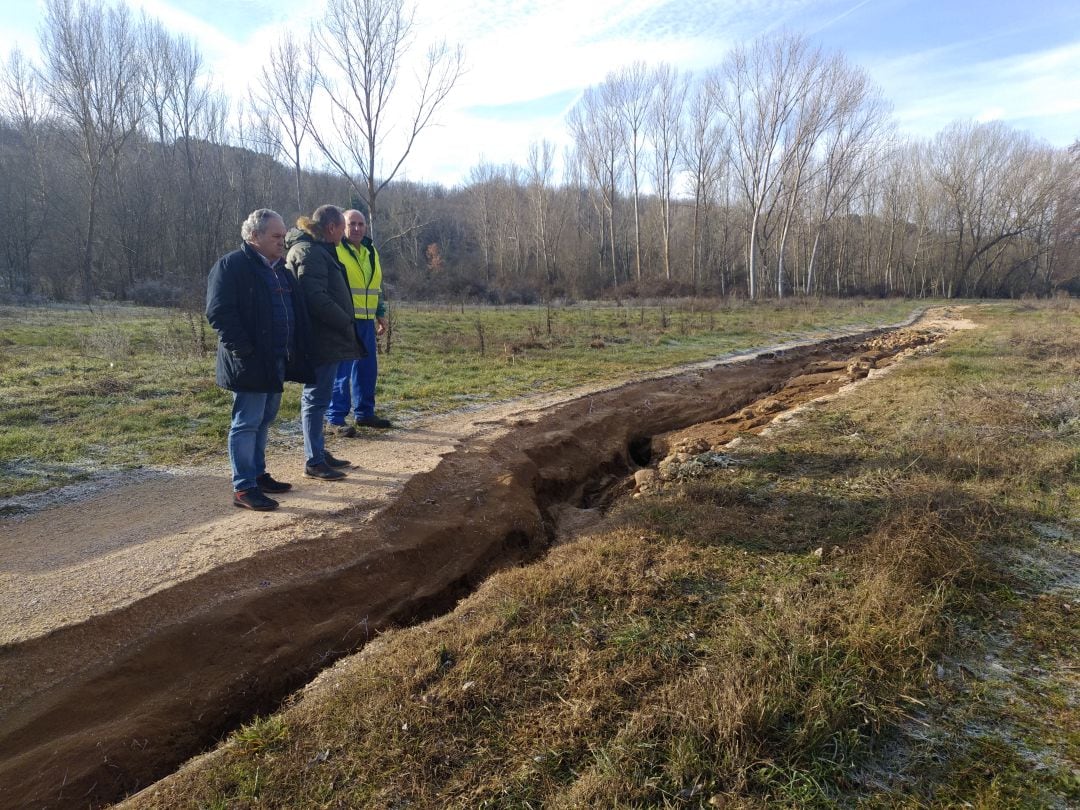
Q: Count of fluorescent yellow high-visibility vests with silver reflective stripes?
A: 1